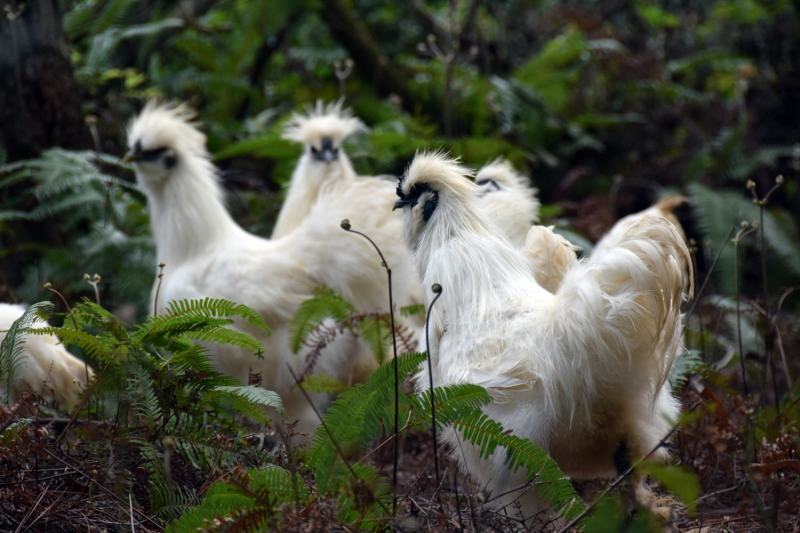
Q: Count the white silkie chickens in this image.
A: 5